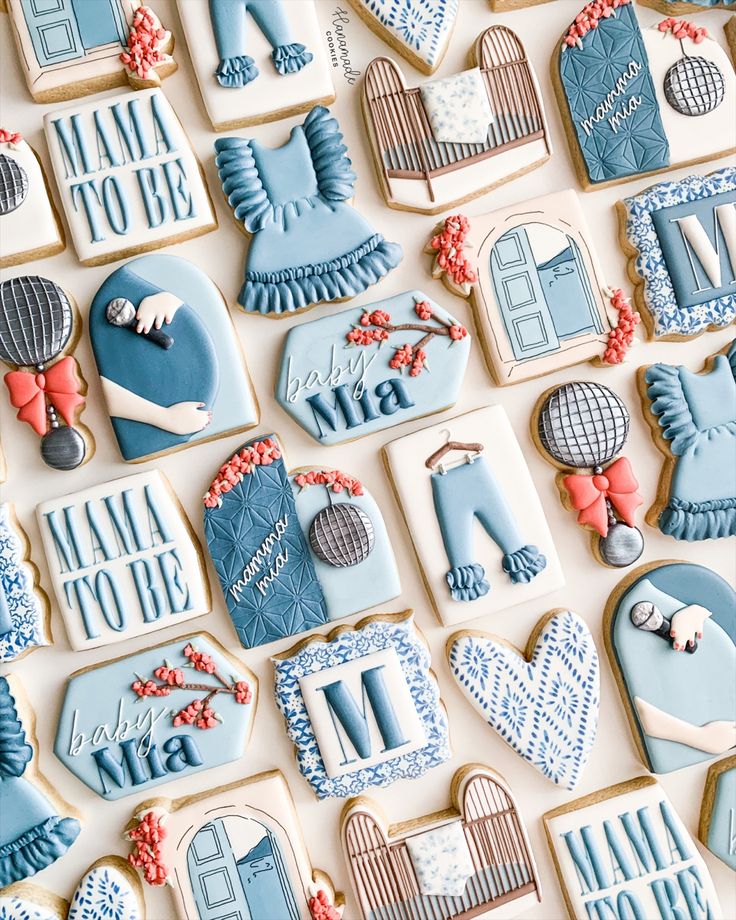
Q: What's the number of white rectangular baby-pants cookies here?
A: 2